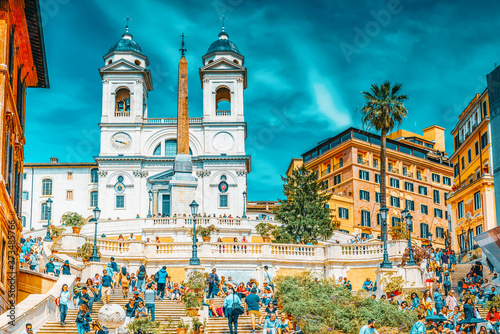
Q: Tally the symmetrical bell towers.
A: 2